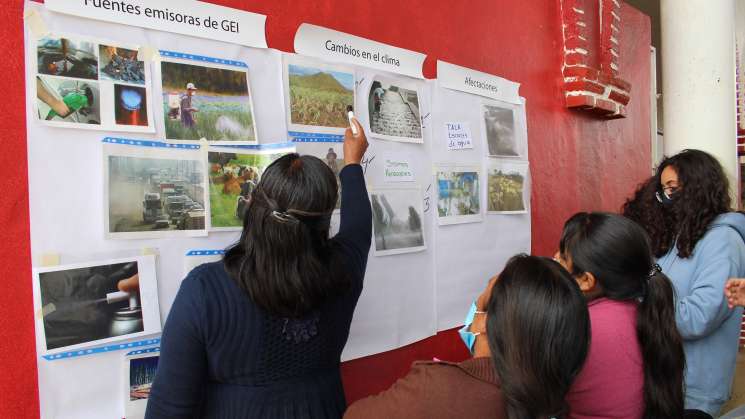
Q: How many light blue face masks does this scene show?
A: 1